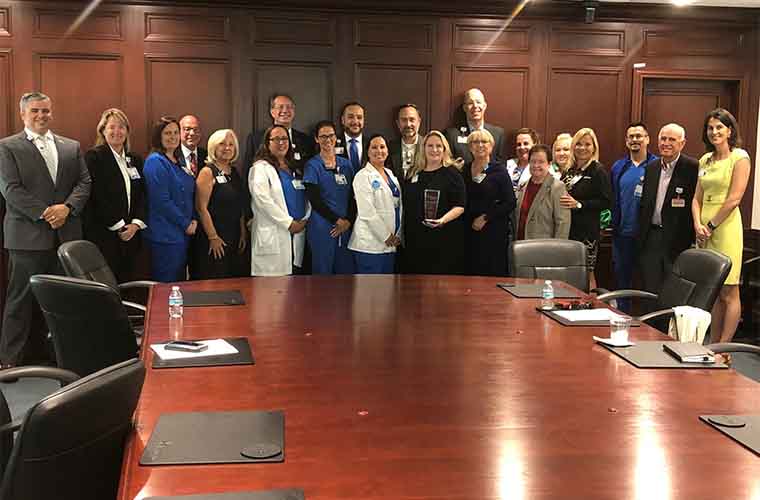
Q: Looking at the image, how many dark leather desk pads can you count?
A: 8